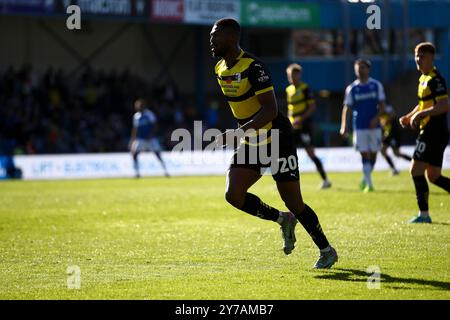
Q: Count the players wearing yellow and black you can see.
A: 4